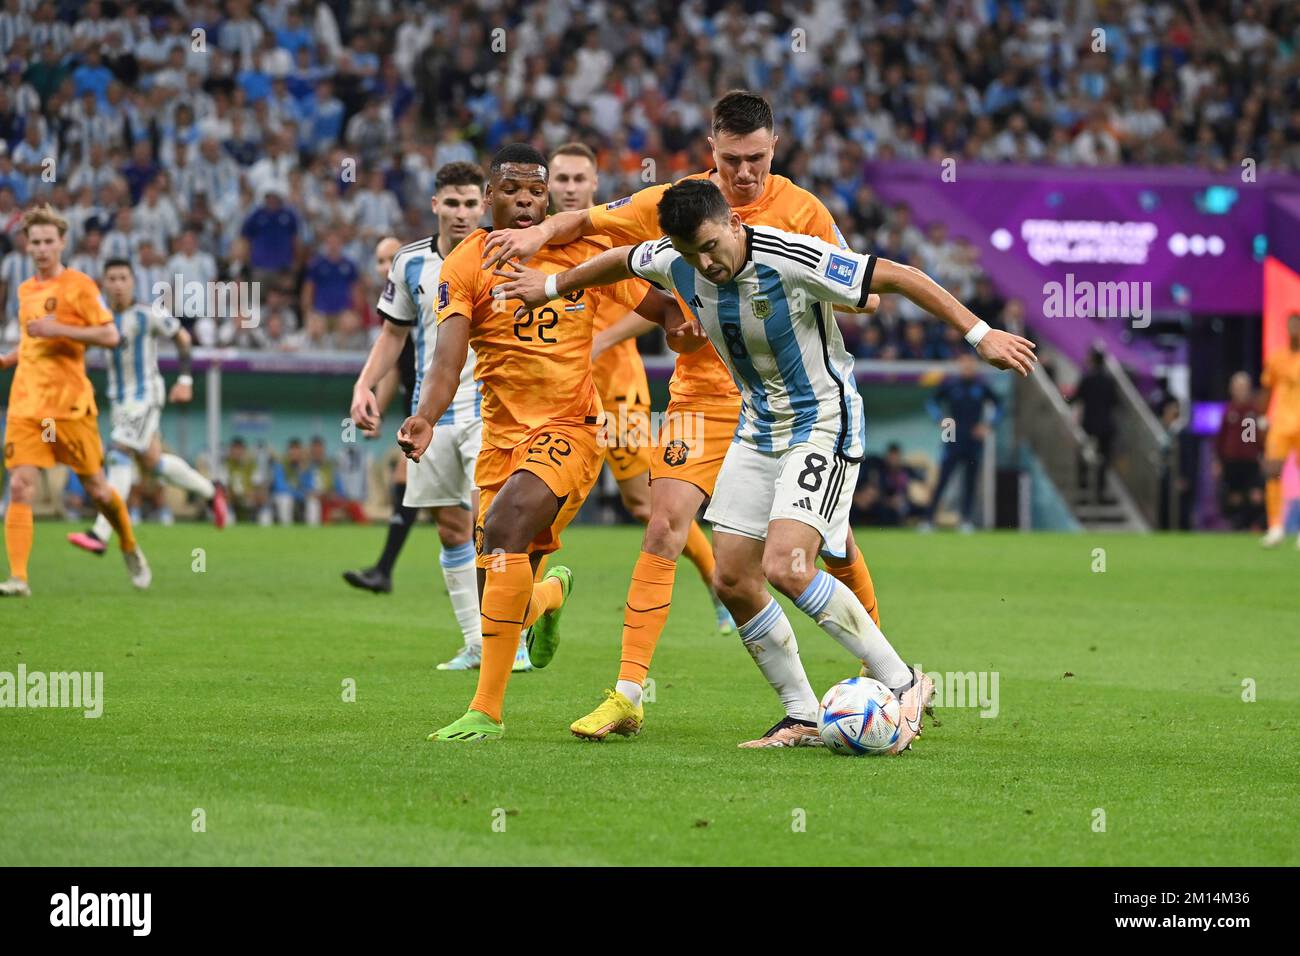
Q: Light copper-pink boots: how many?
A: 2